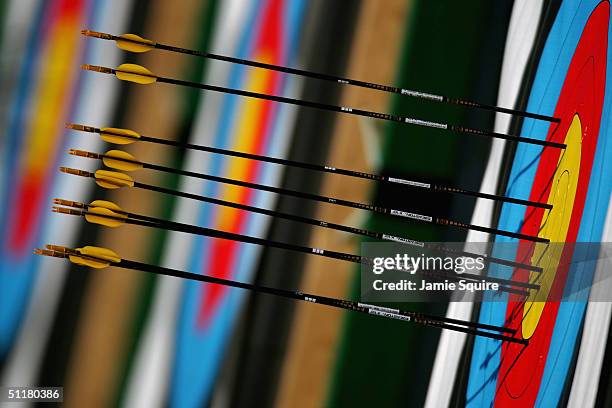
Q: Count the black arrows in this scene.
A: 9